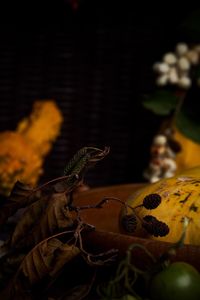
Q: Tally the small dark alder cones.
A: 4